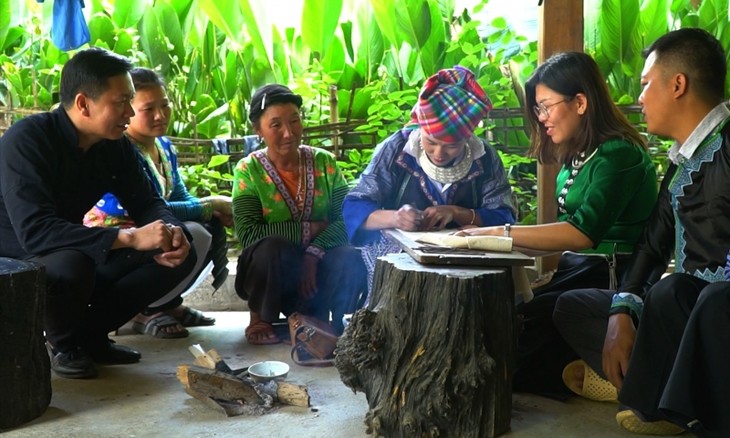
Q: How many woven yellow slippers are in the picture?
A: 2